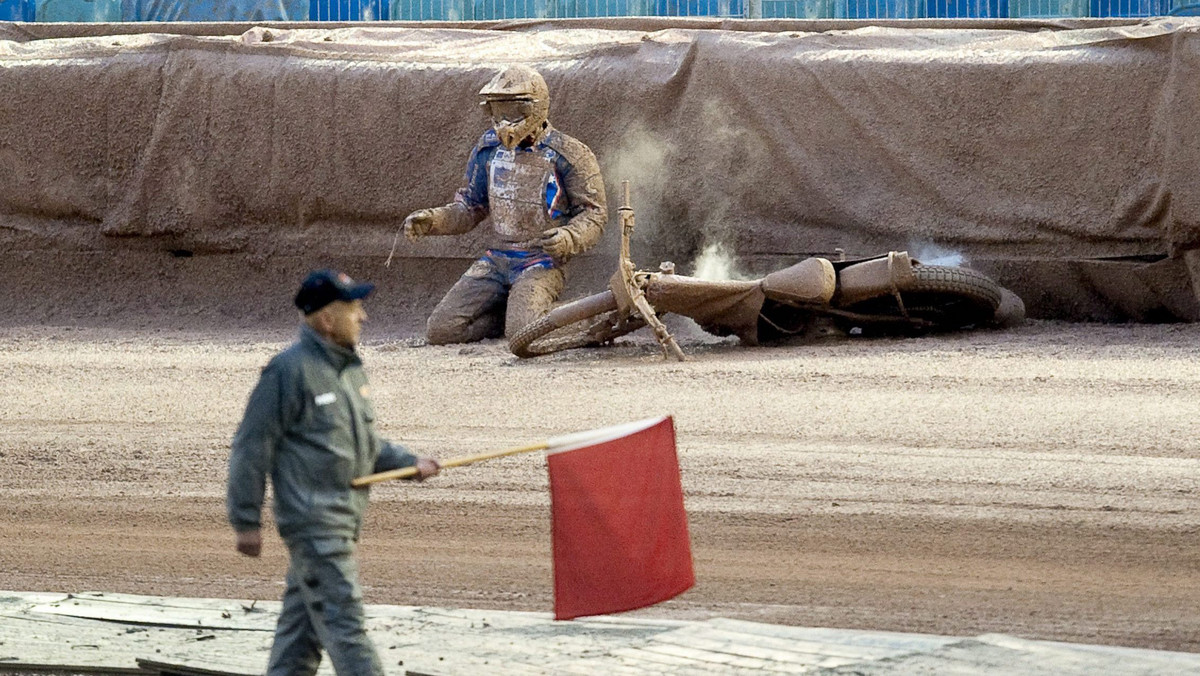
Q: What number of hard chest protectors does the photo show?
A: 1